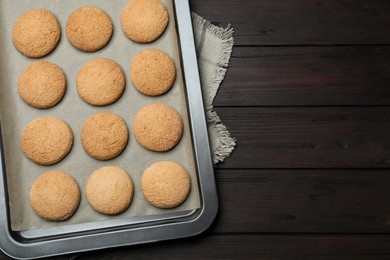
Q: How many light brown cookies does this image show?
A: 12